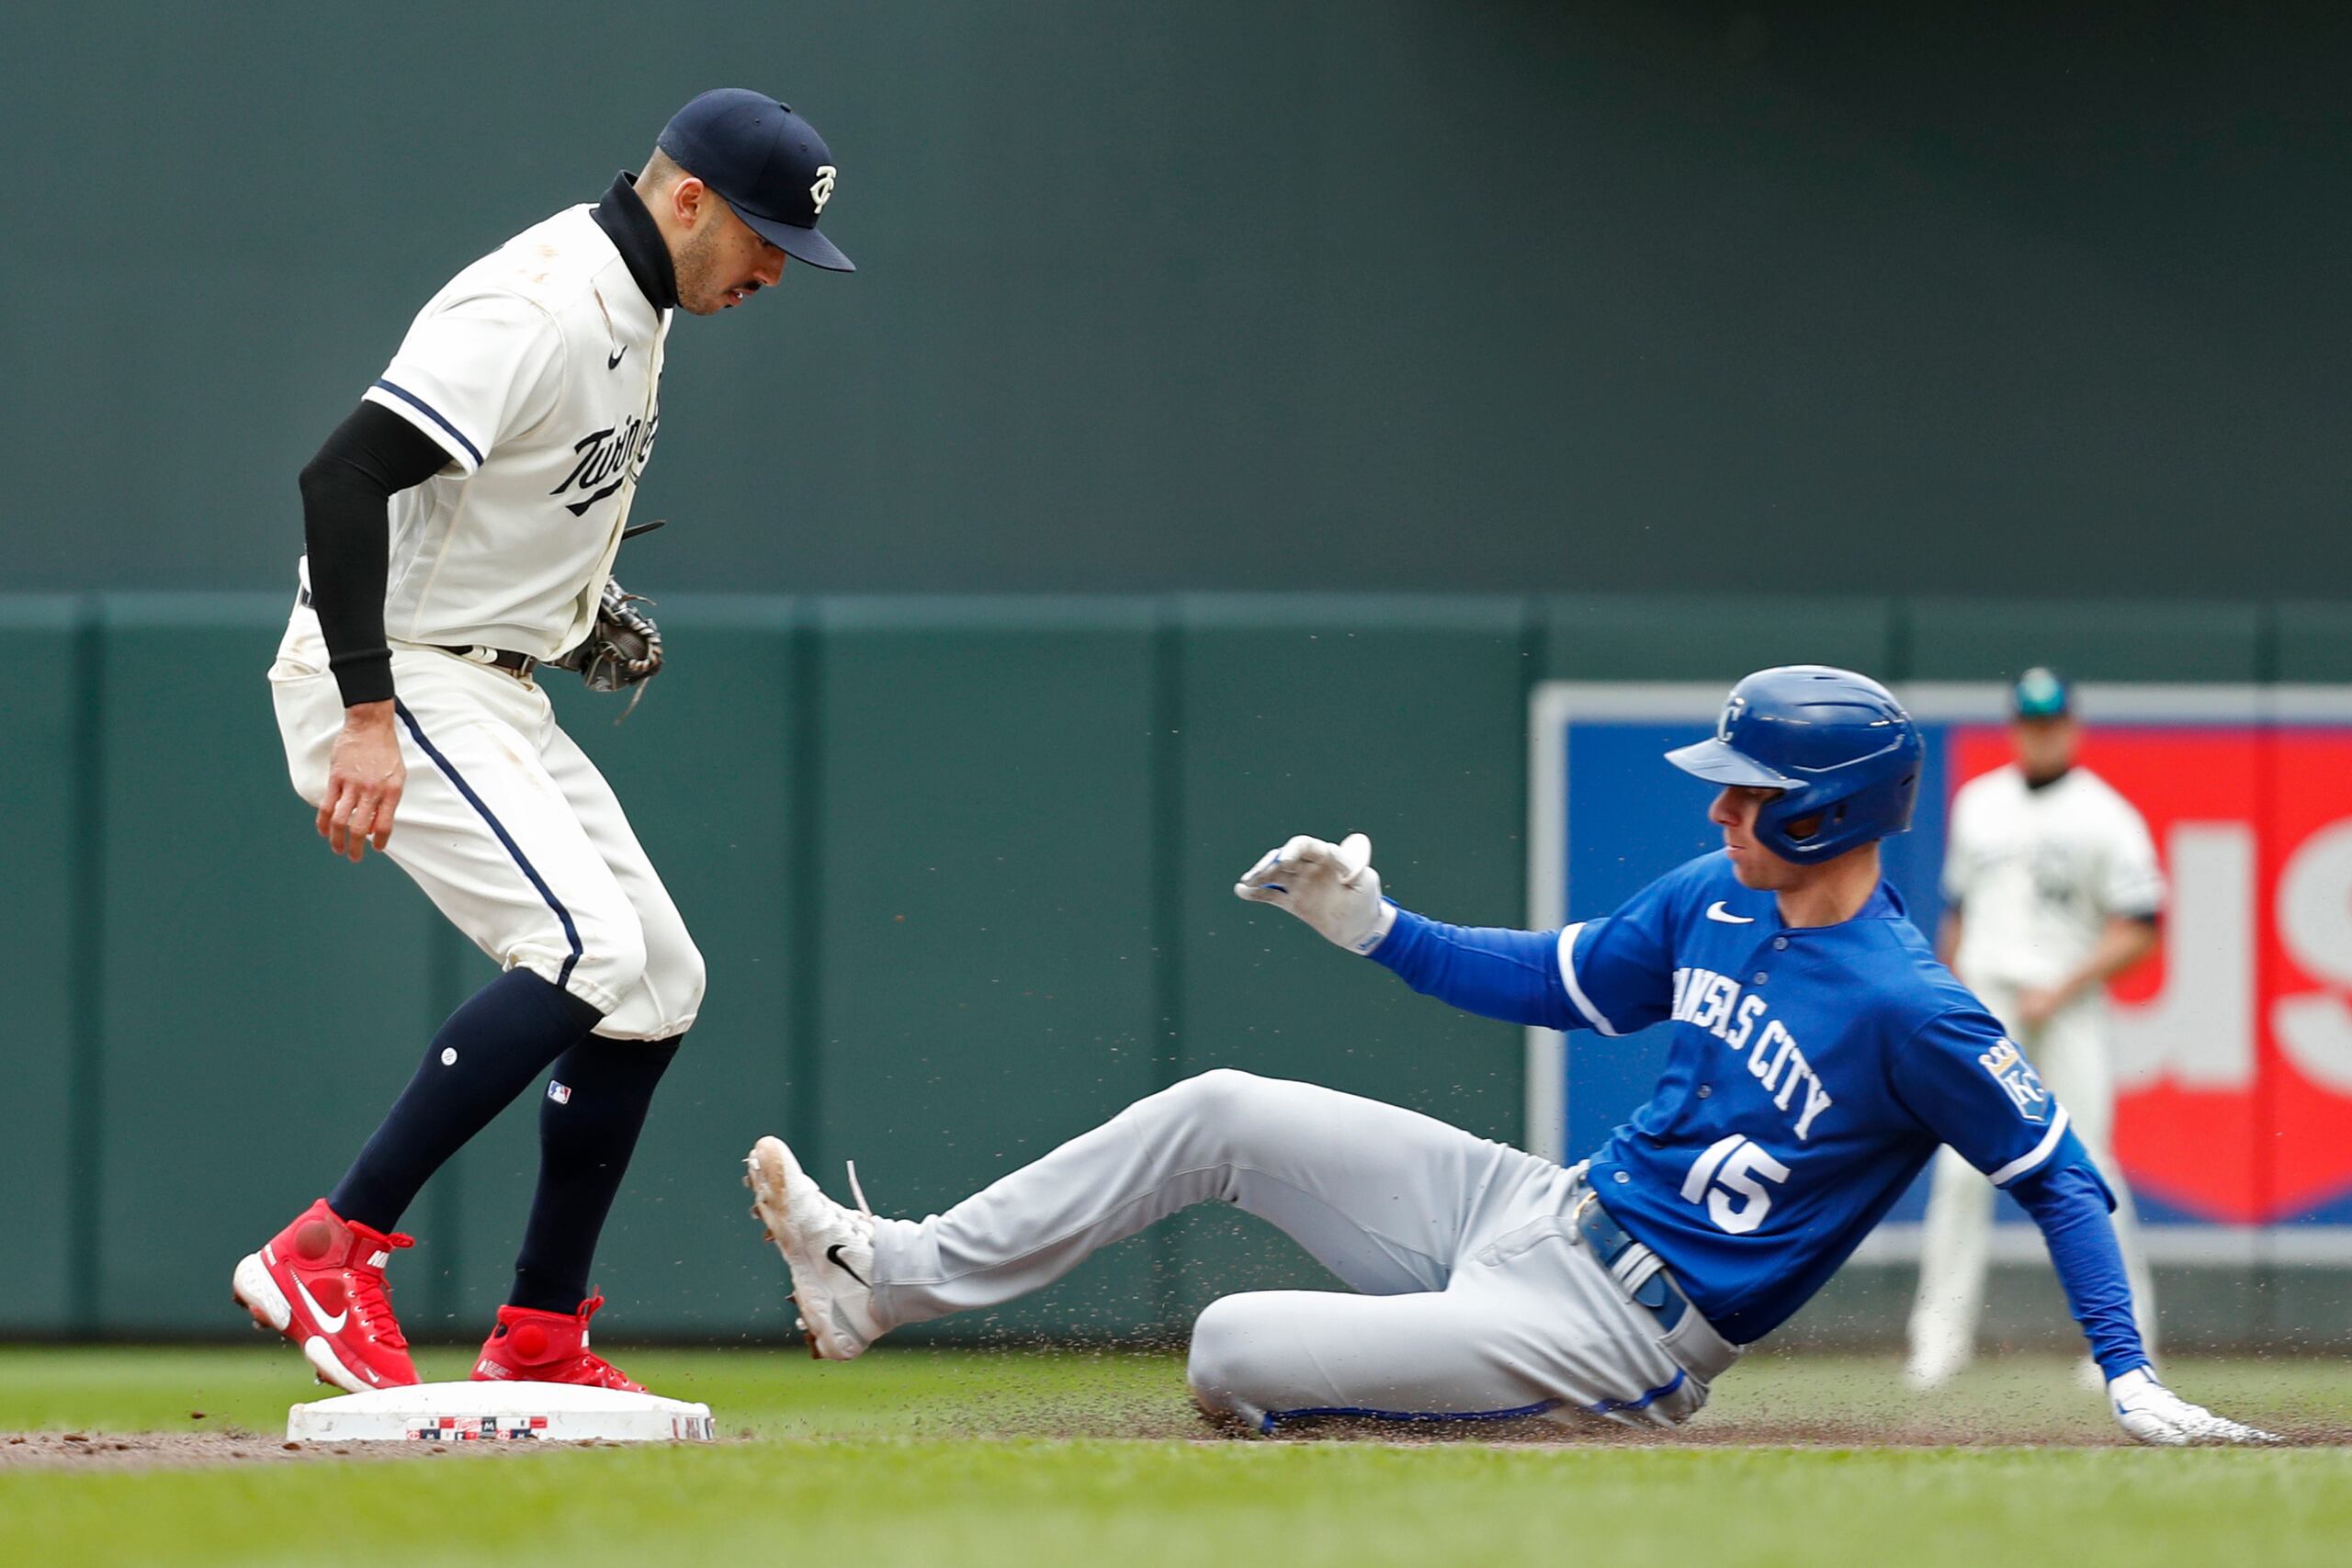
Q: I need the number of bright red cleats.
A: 2